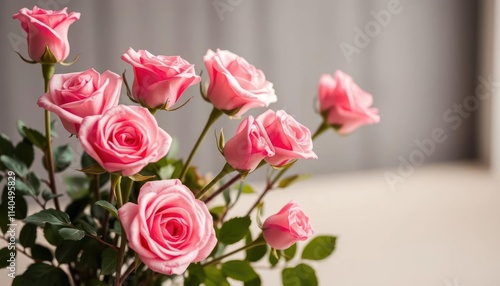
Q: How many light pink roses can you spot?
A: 10